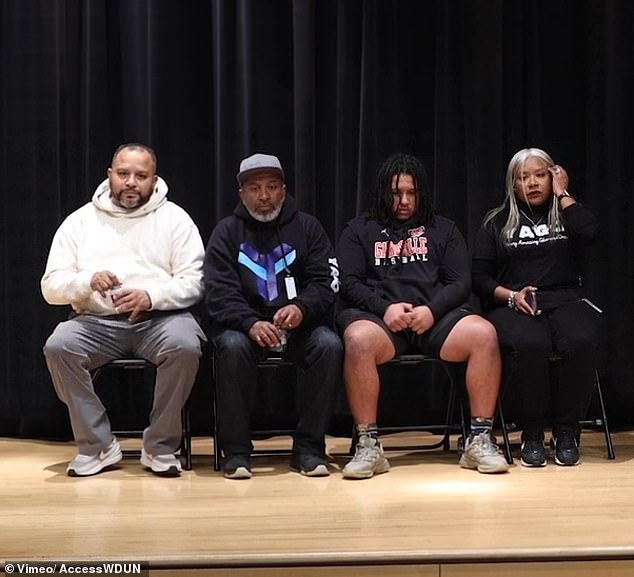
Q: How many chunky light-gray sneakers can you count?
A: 2